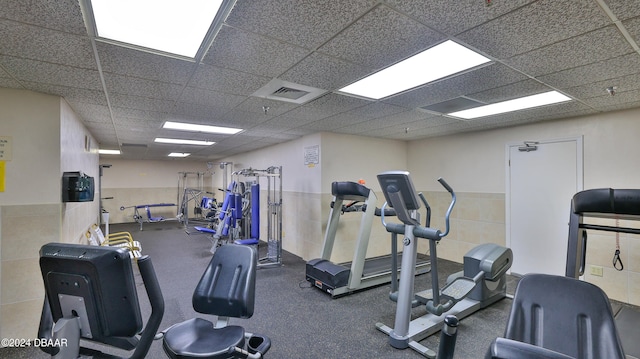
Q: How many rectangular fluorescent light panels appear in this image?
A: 7